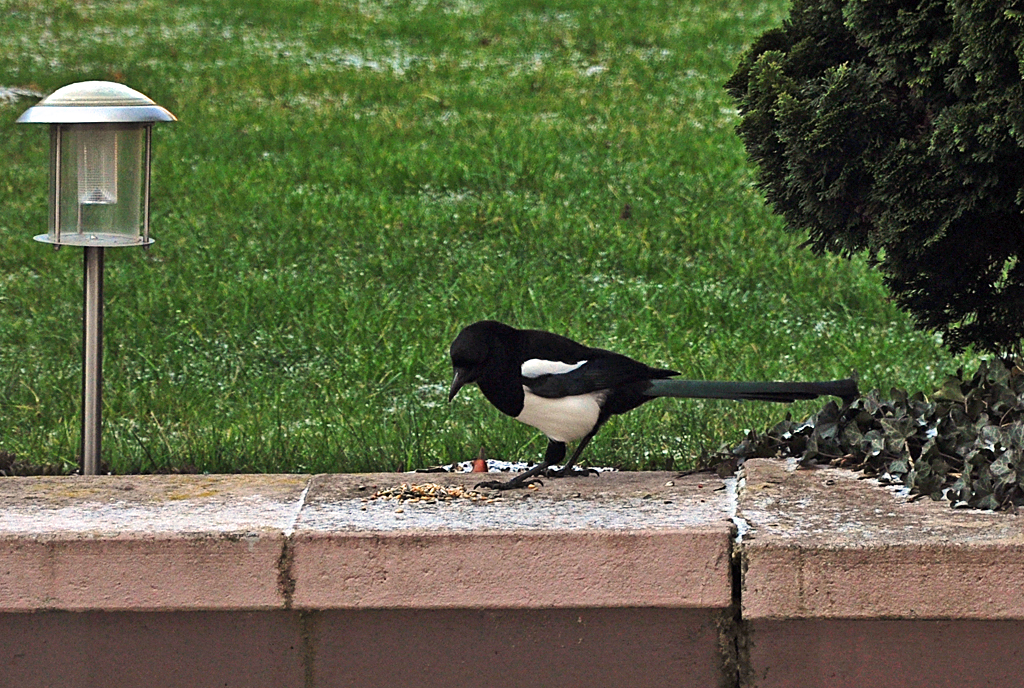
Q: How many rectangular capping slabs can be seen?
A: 3